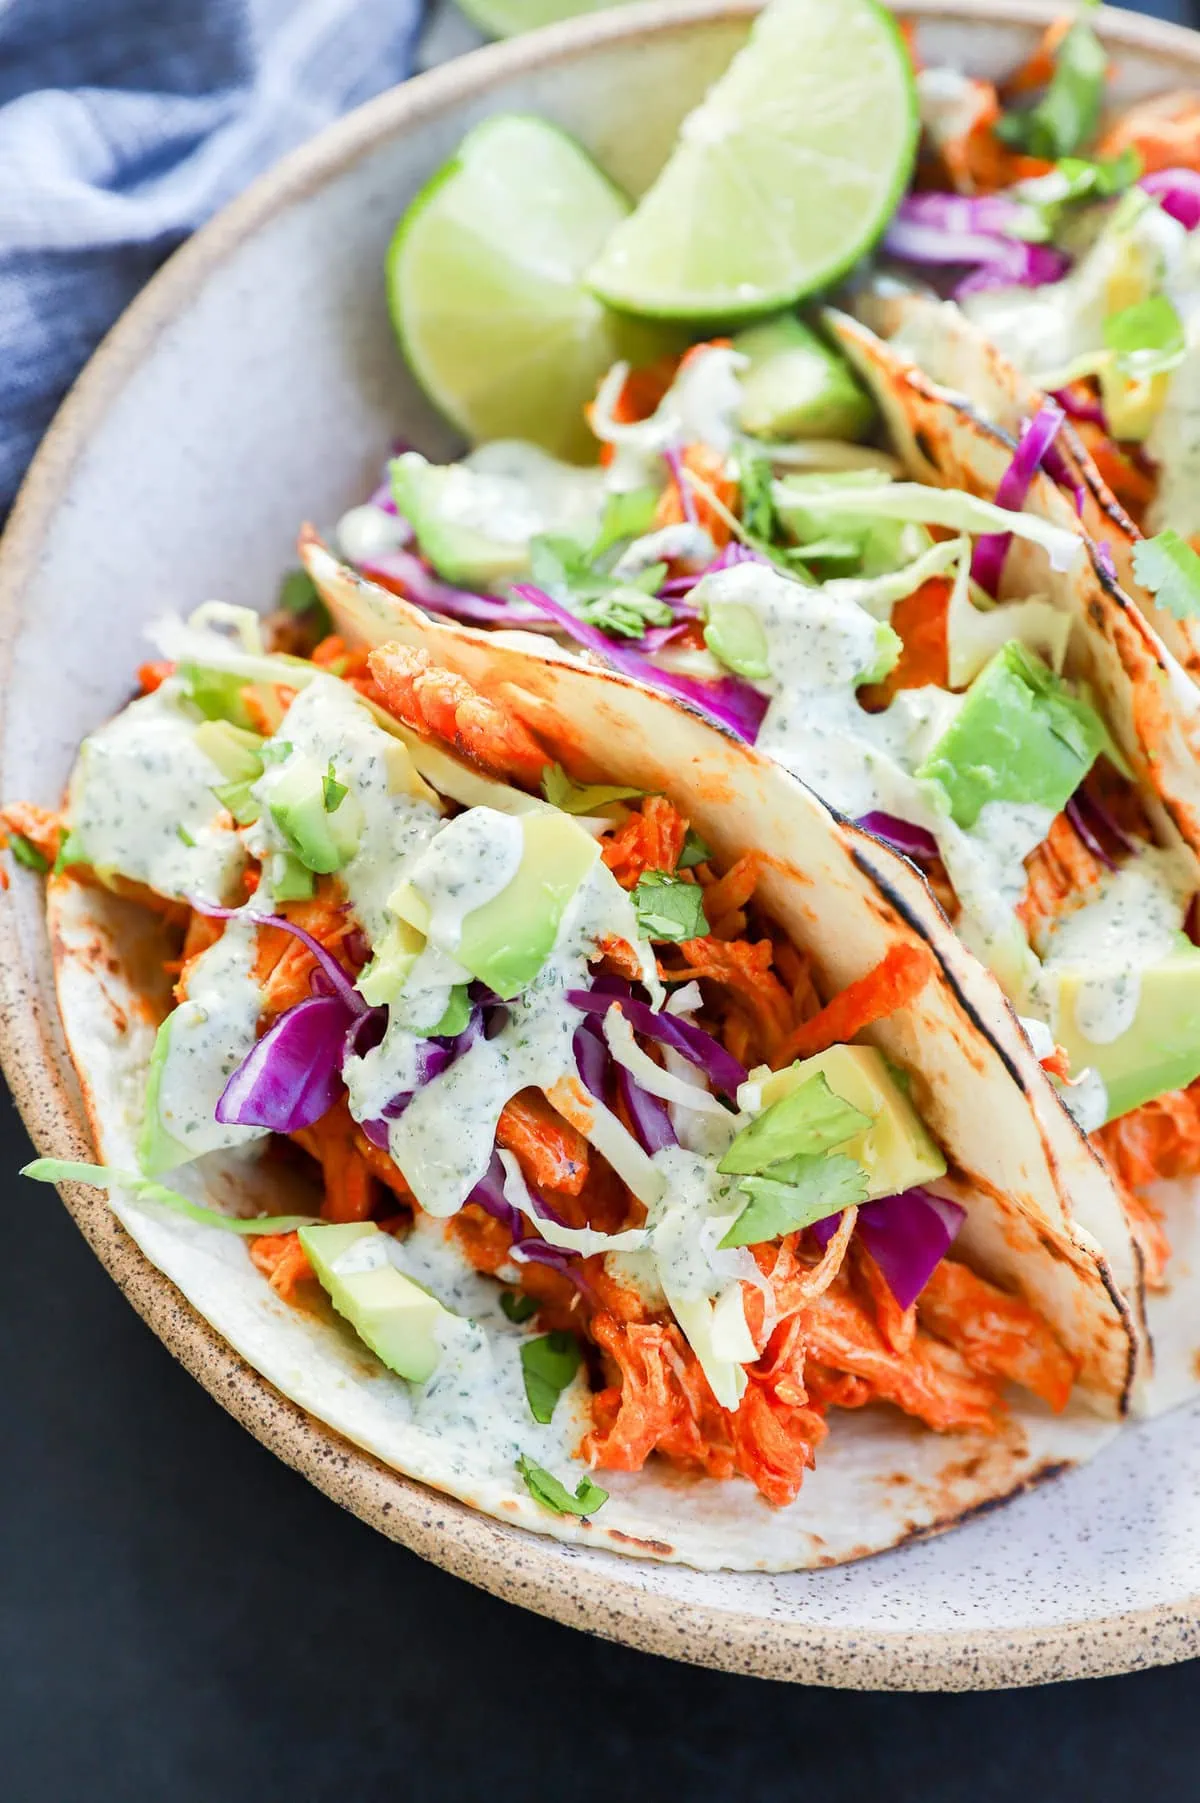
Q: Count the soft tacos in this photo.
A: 3